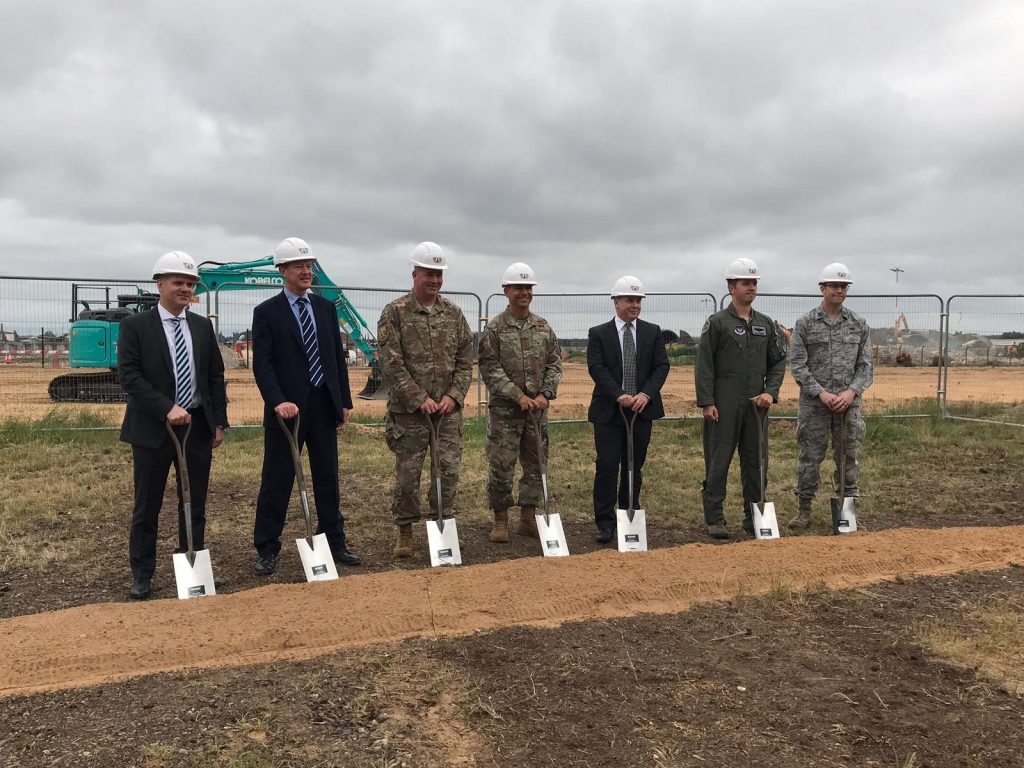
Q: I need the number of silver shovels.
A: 7